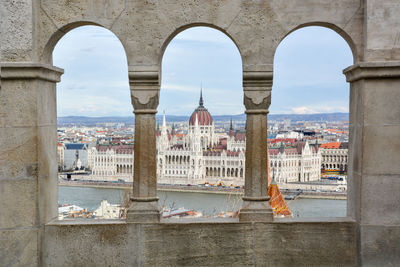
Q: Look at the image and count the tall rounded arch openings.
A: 3